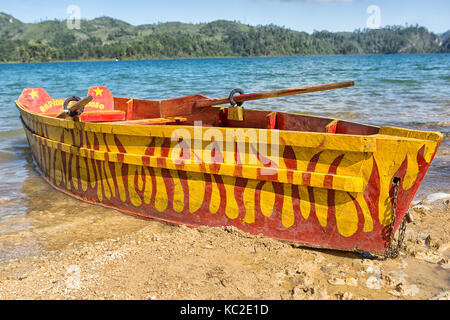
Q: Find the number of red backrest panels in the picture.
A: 2